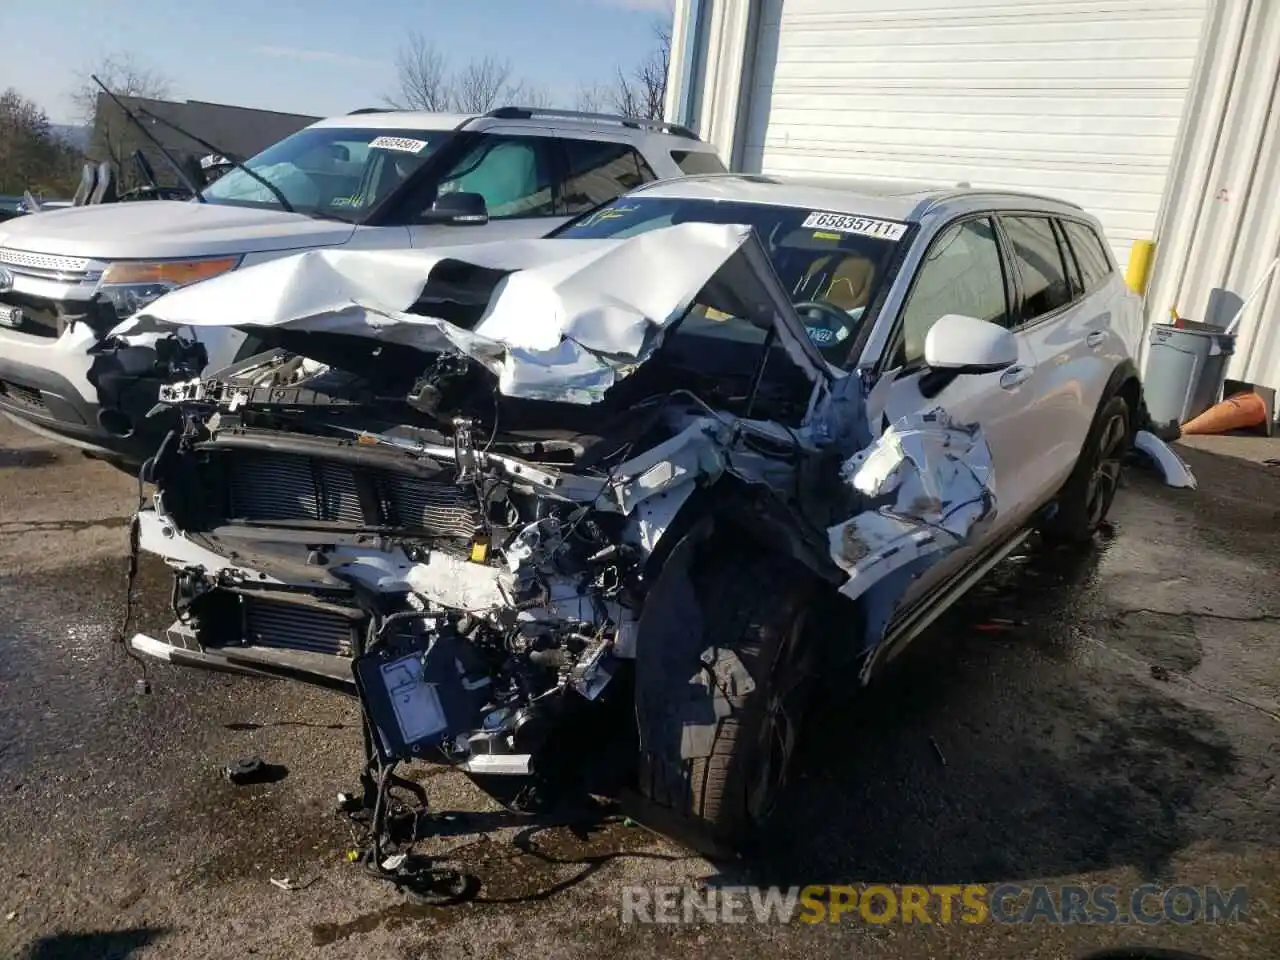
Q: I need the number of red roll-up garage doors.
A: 0